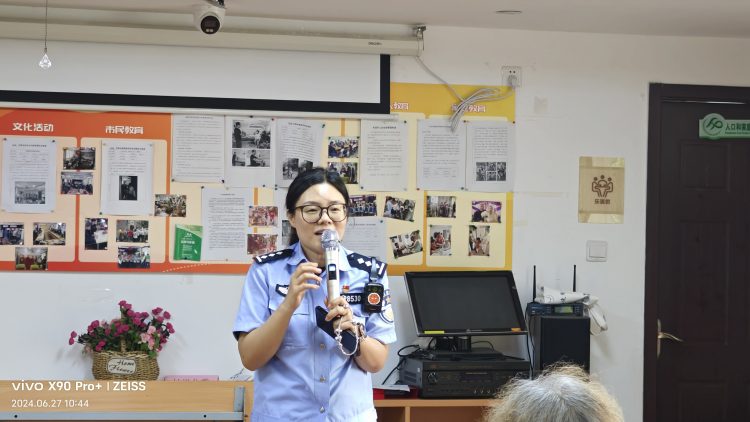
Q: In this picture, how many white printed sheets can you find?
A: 11